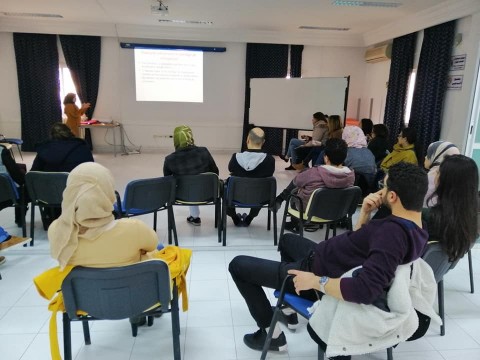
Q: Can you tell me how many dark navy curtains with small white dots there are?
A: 6